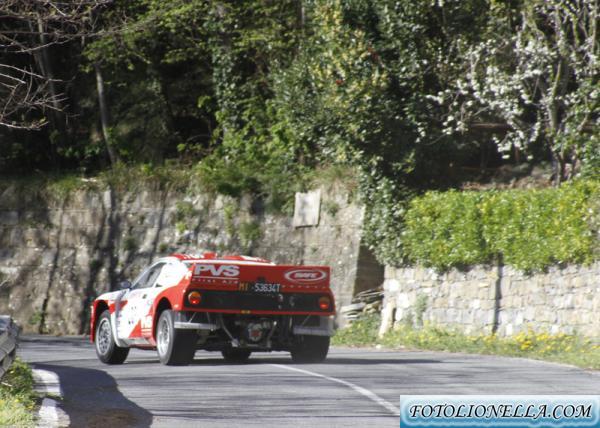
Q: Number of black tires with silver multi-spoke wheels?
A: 2